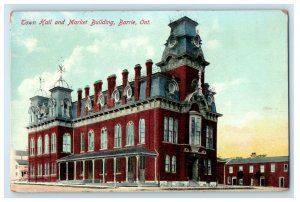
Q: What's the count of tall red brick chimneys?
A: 7